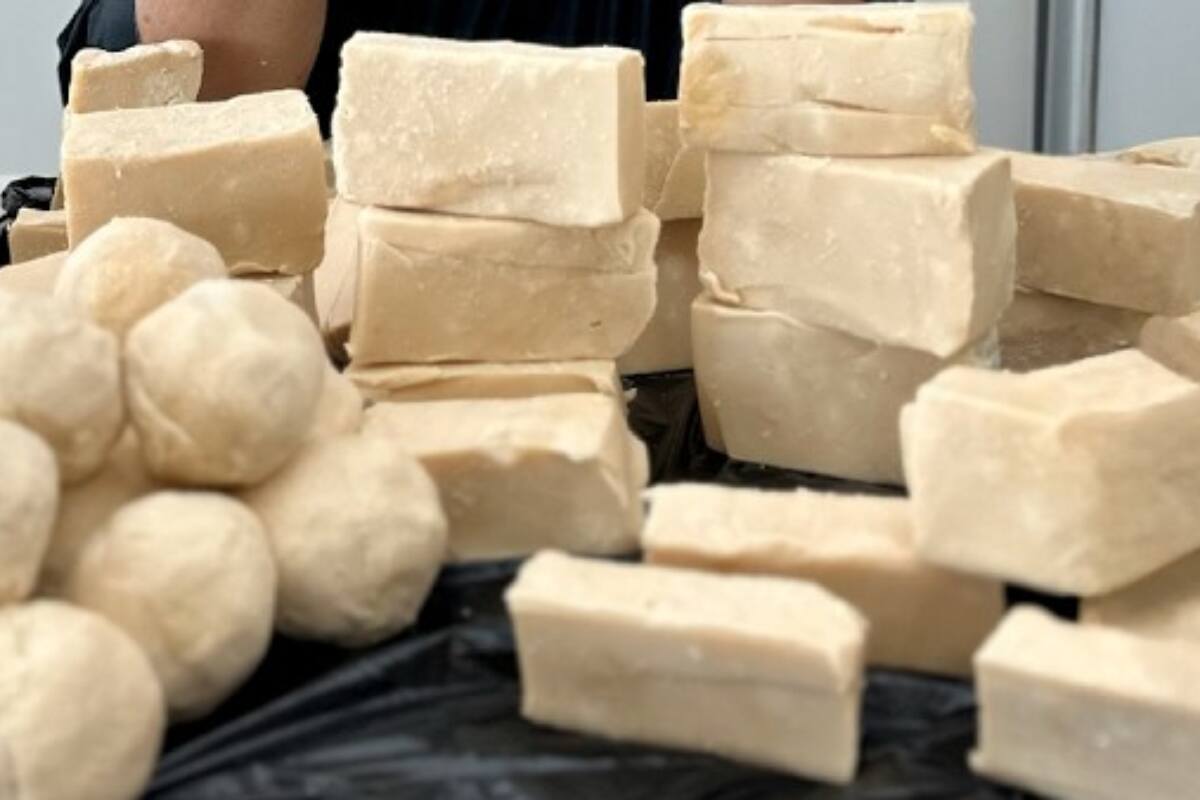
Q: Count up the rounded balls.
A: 9